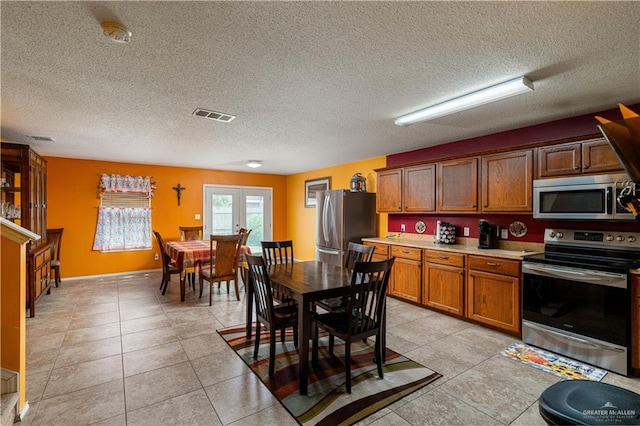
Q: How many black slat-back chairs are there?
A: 4